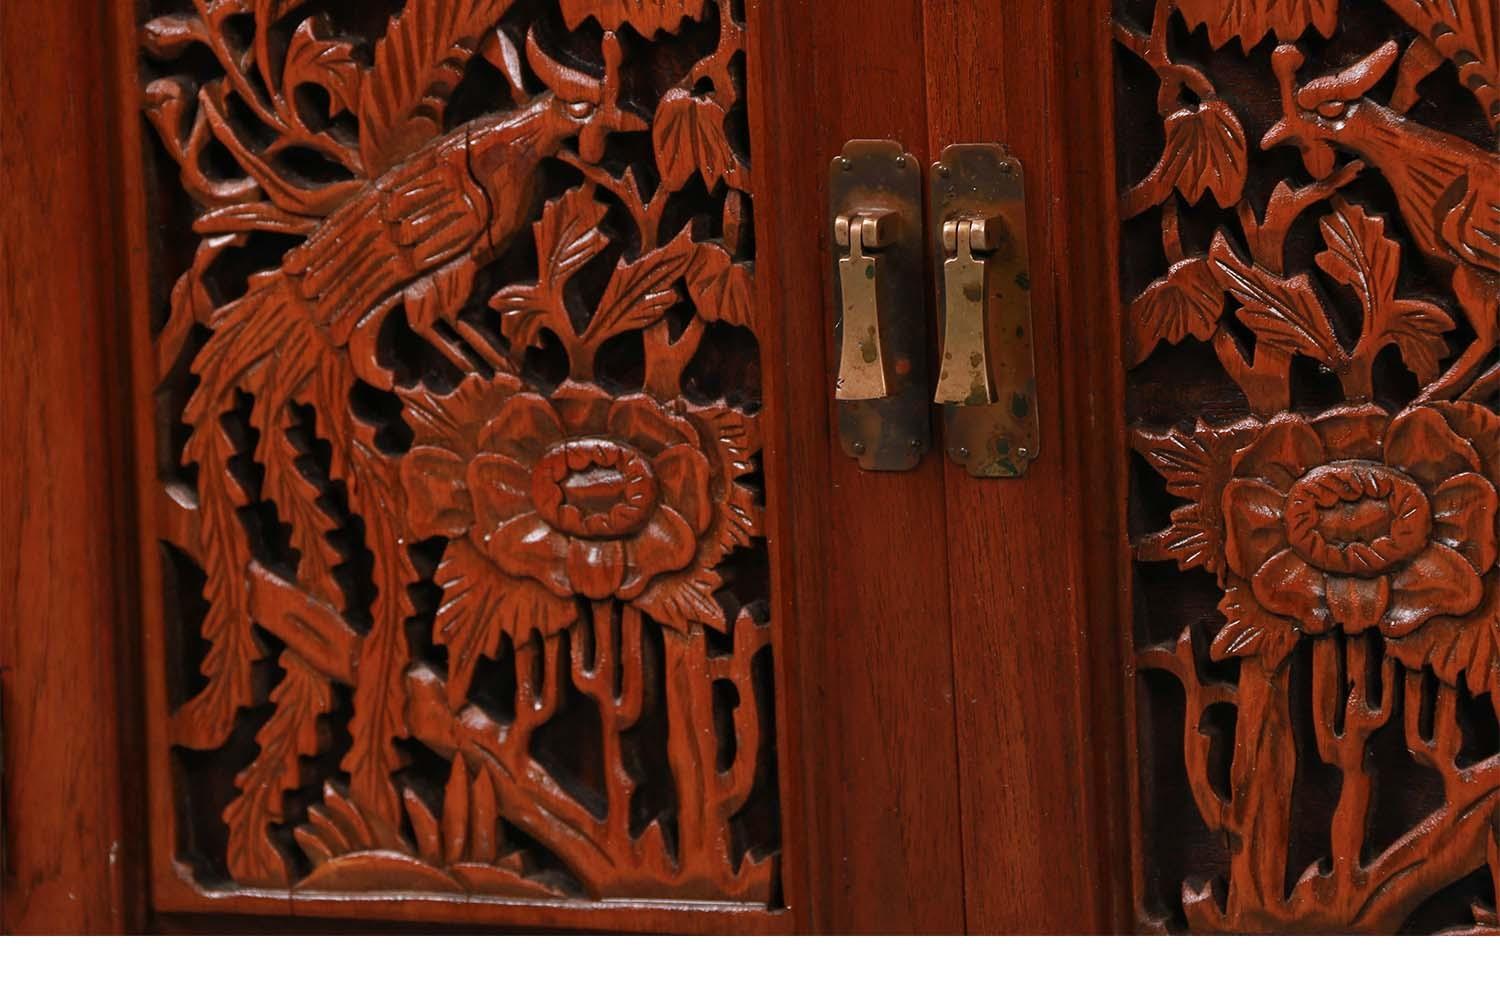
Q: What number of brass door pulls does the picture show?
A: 2